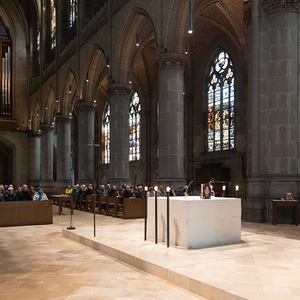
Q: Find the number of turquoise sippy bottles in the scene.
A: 0